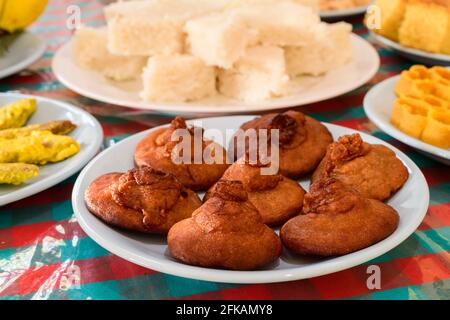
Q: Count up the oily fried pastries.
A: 7